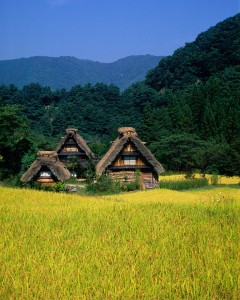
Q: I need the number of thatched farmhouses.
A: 3